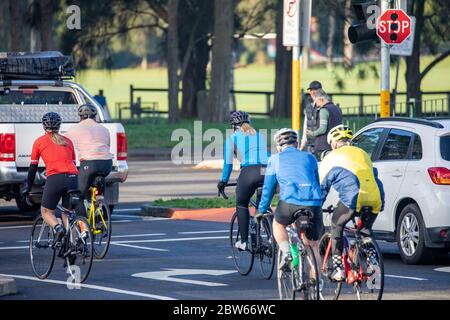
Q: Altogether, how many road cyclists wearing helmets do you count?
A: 5